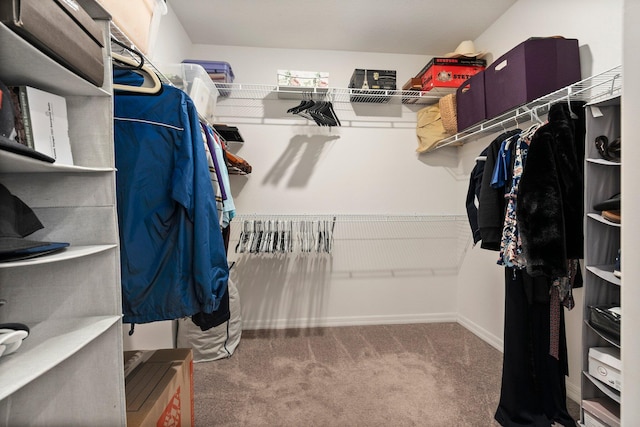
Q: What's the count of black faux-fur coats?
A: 1